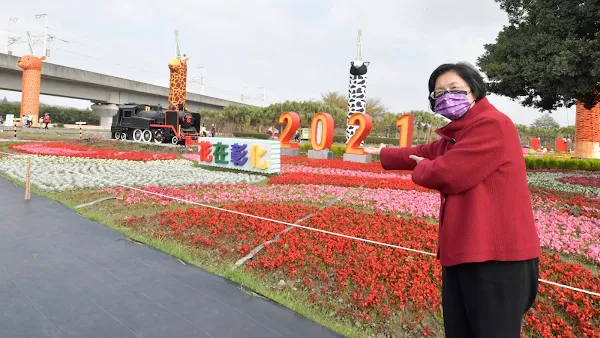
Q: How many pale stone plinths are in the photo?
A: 3